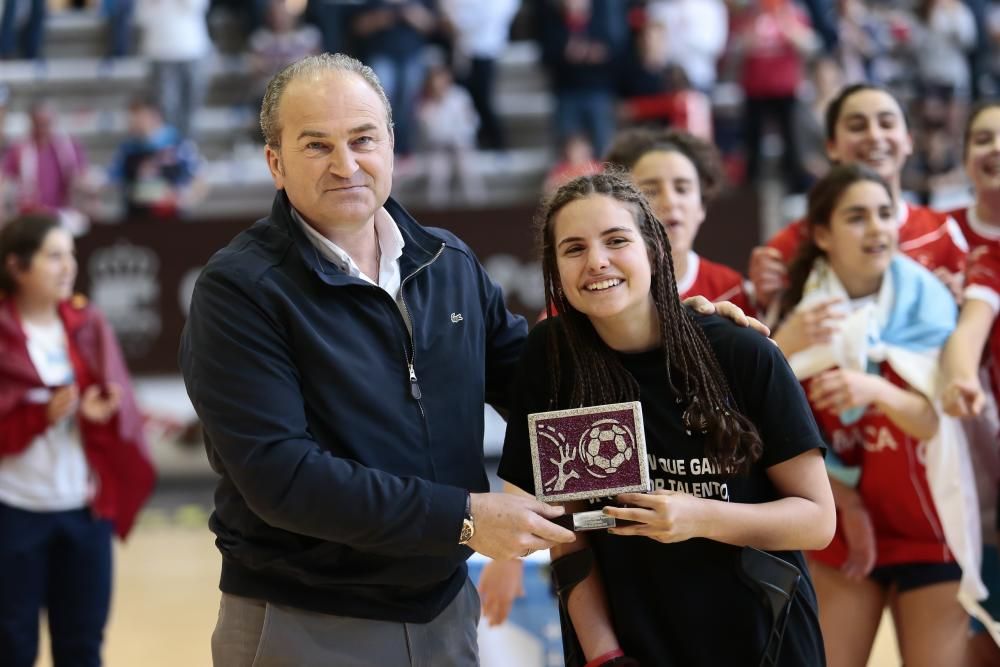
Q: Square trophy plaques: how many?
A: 1